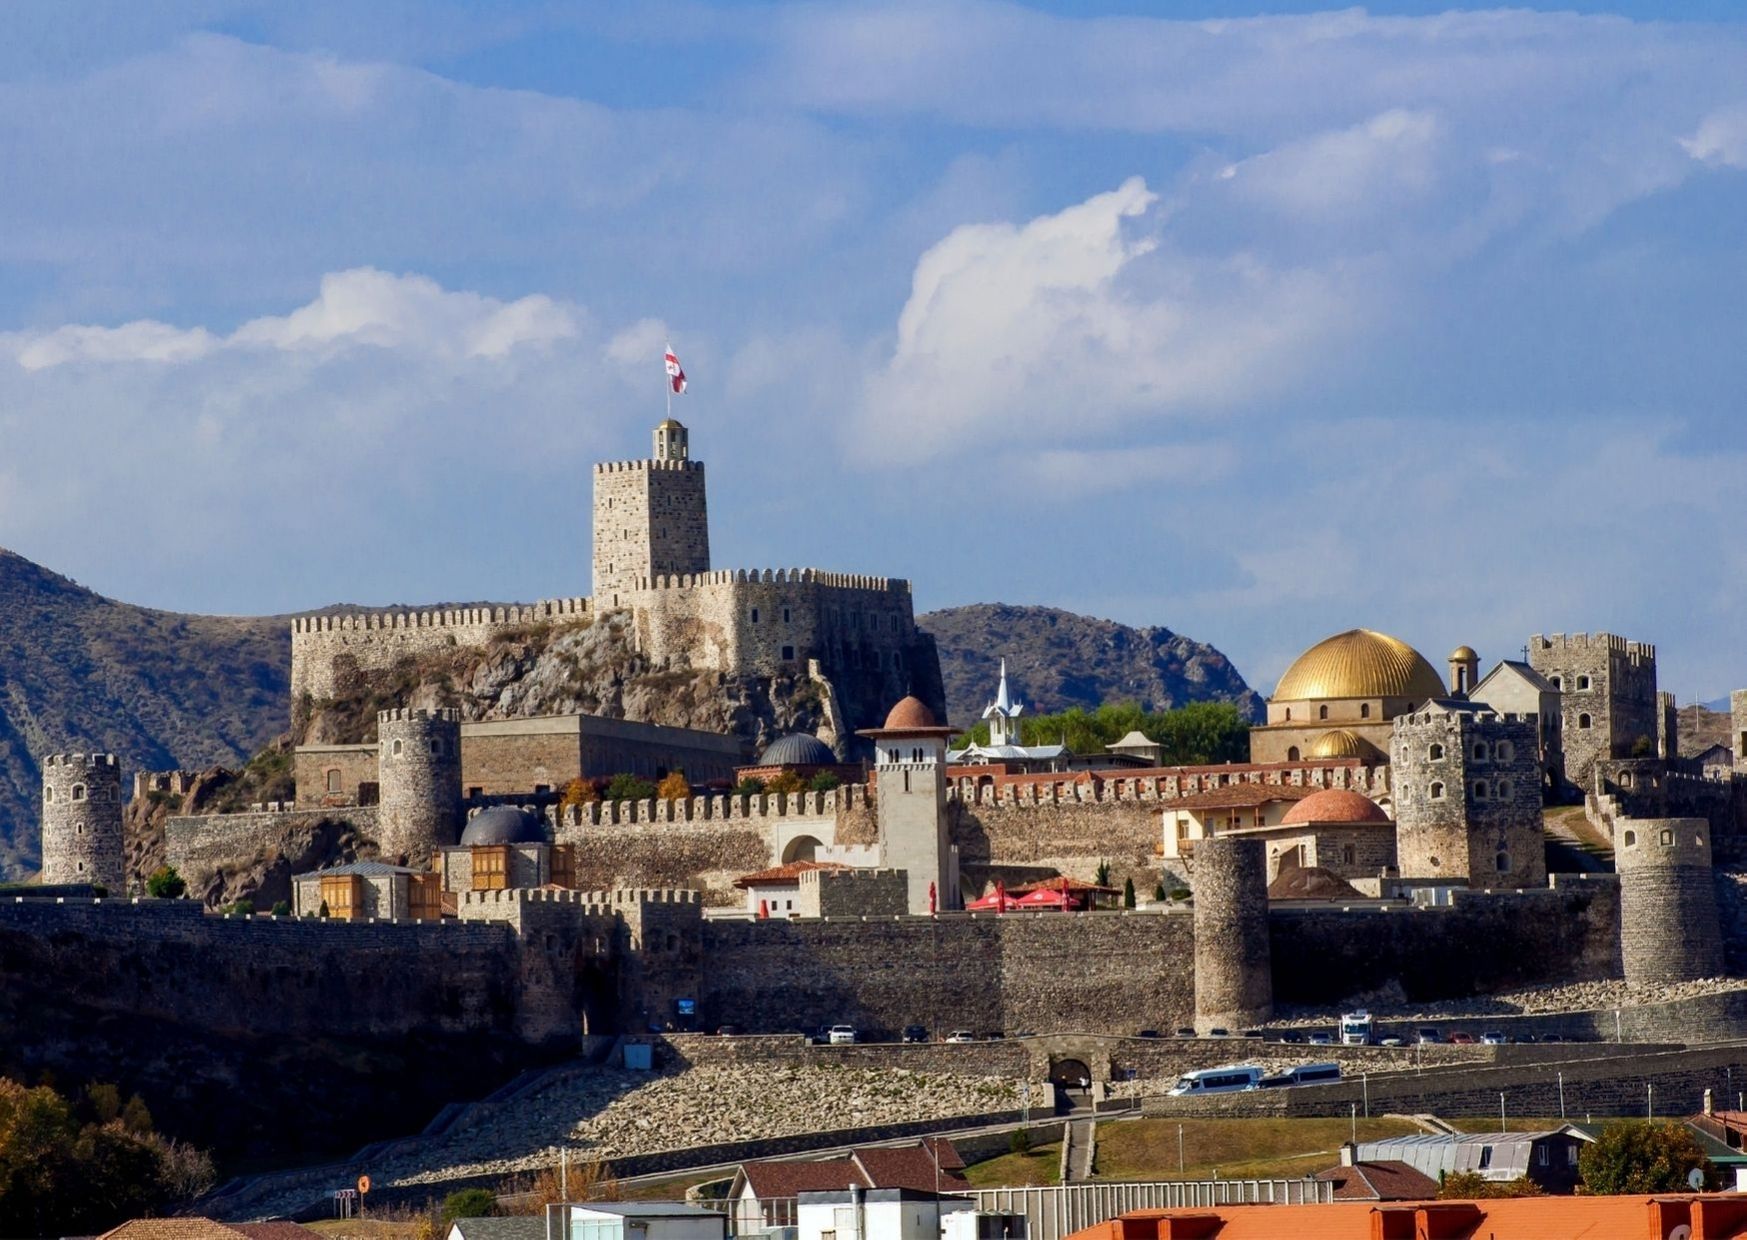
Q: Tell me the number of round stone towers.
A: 4